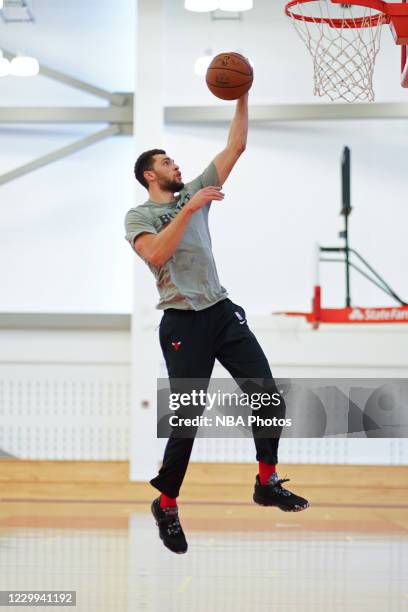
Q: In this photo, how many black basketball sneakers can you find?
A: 2